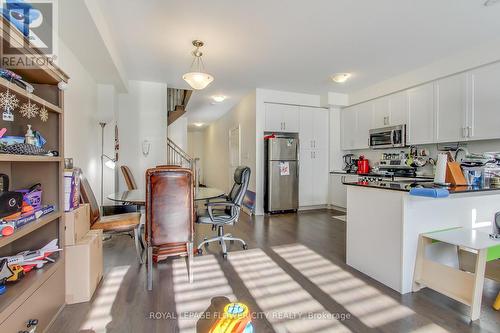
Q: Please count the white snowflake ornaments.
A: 3